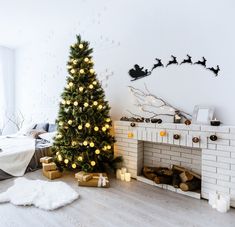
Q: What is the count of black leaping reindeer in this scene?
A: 5